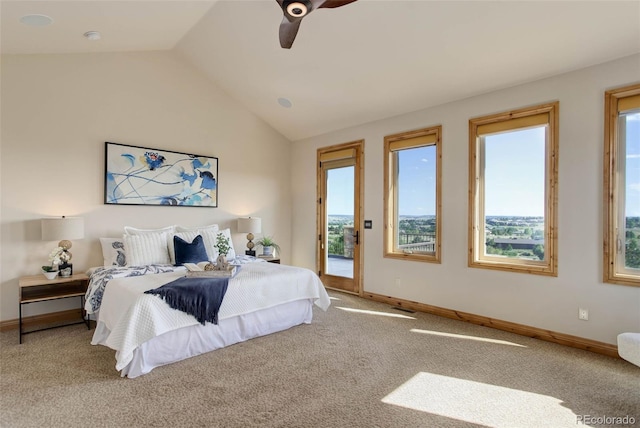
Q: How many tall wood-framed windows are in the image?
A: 3